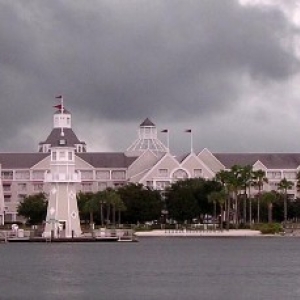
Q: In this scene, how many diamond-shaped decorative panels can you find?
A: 4